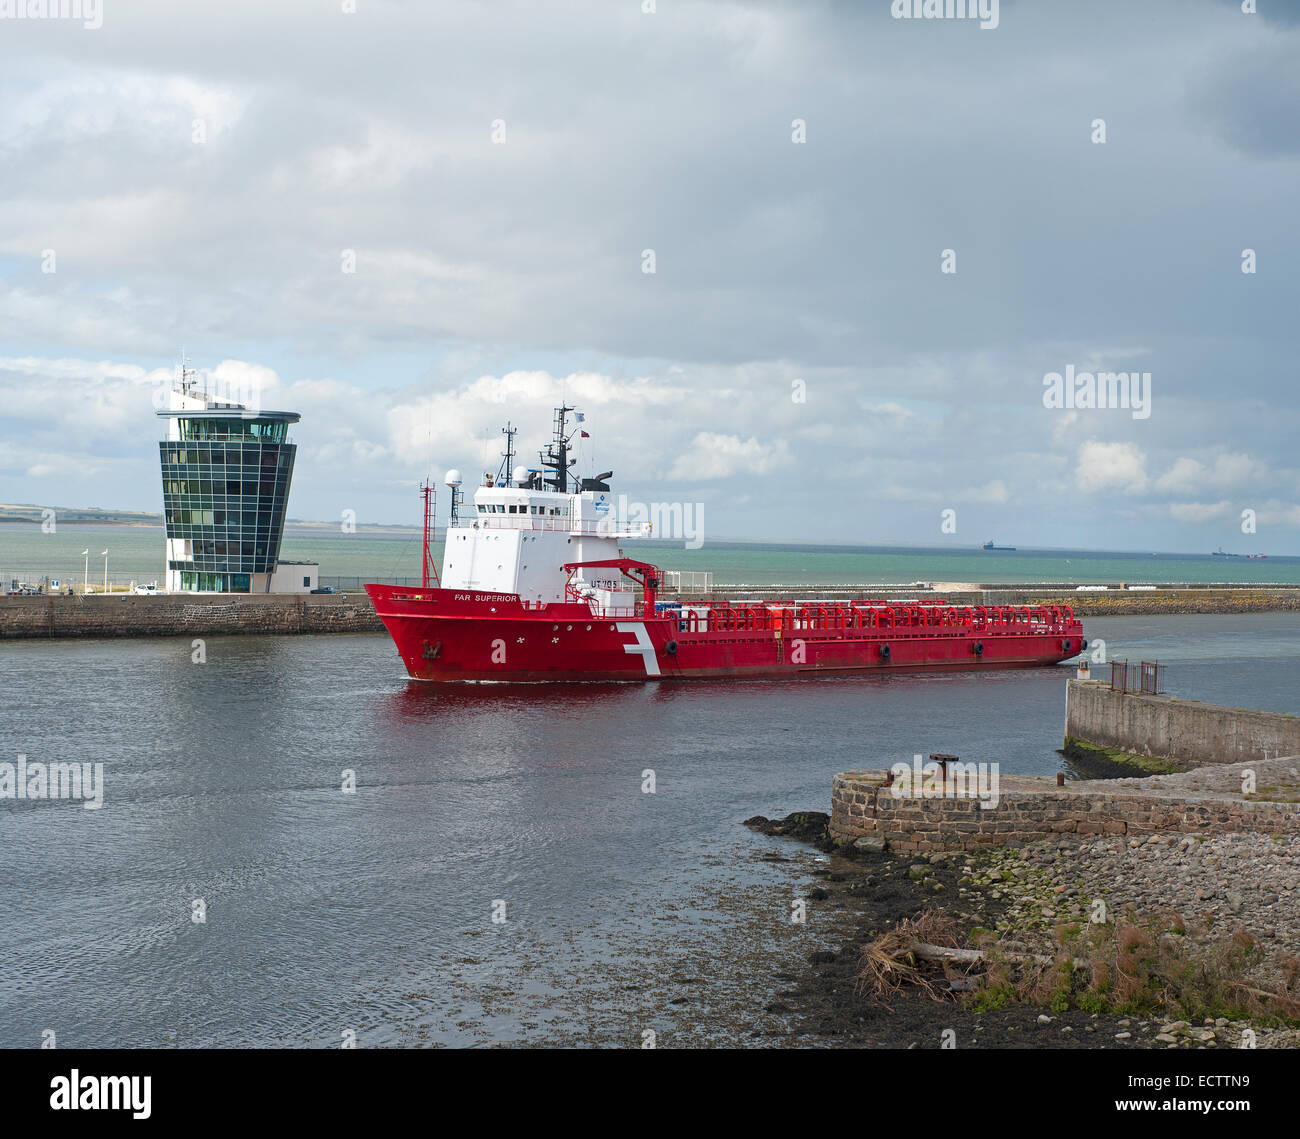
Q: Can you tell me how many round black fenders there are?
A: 5